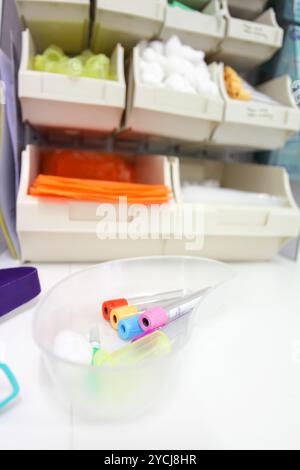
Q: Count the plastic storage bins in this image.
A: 9